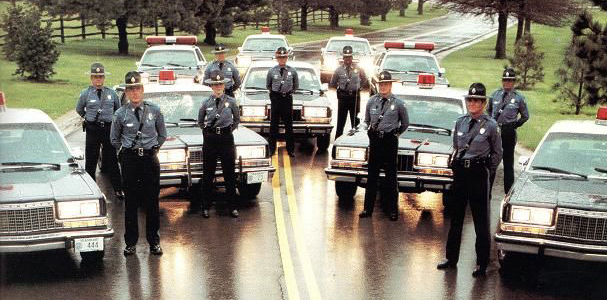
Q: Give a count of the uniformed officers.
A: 9